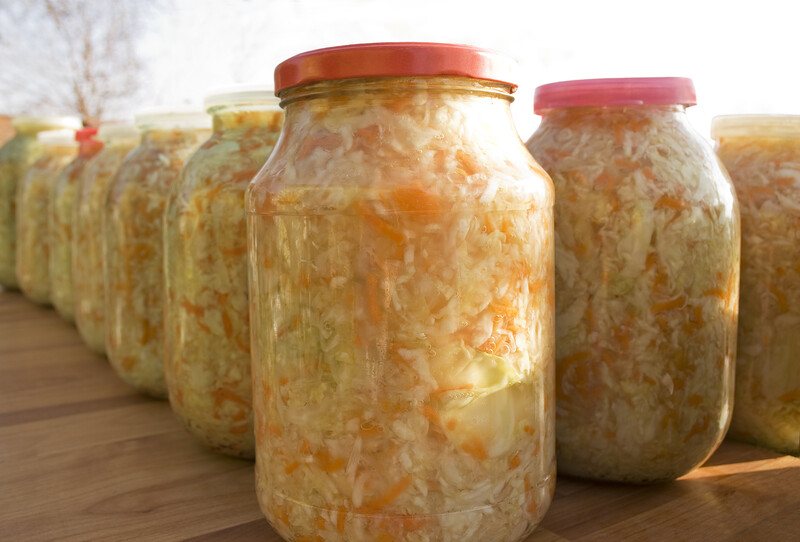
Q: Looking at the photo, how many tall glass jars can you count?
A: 9